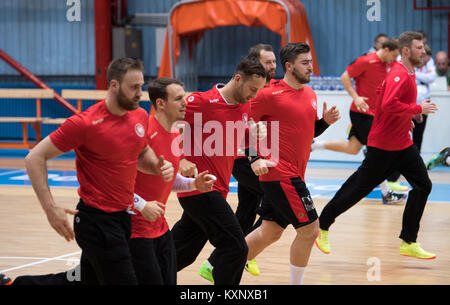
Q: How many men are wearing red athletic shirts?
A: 7